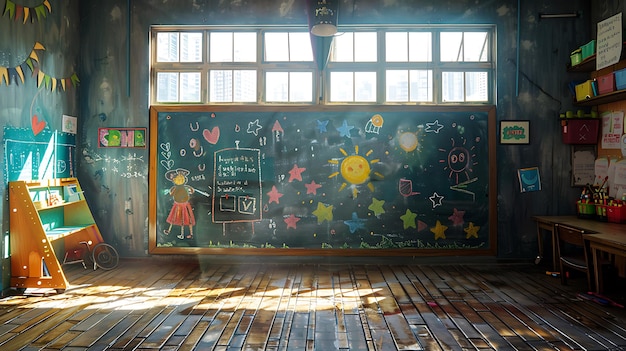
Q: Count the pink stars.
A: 5